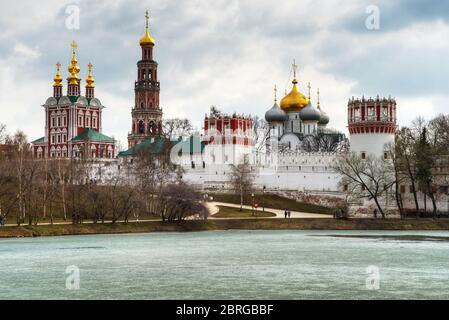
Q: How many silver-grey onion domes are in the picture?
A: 3